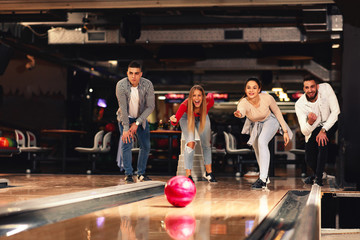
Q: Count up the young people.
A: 4